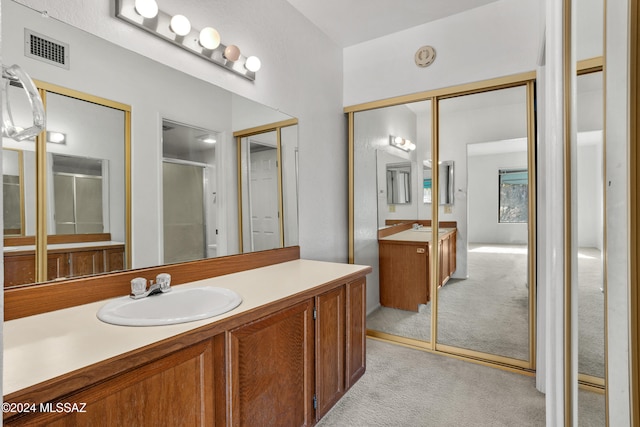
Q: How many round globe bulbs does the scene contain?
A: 5